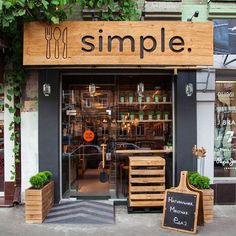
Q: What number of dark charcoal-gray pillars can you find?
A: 2